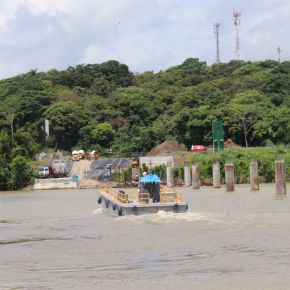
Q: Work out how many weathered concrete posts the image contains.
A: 7